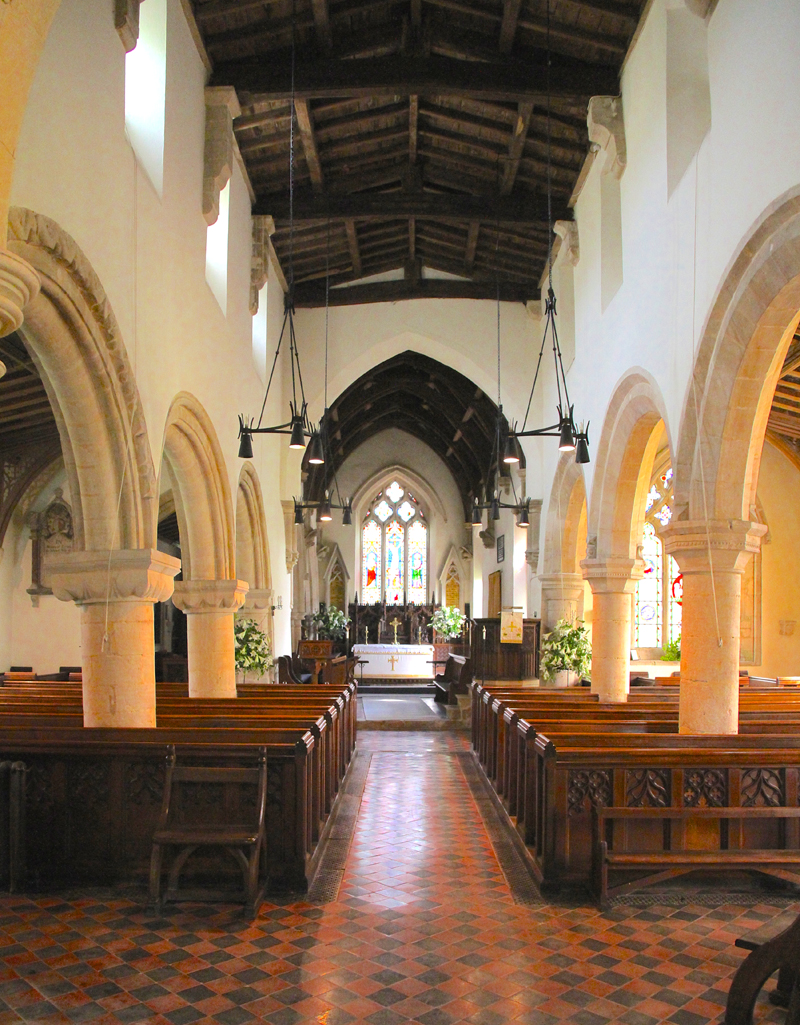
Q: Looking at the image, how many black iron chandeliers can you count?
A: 4